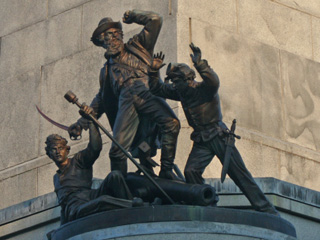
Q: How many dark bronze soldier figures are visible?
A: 3